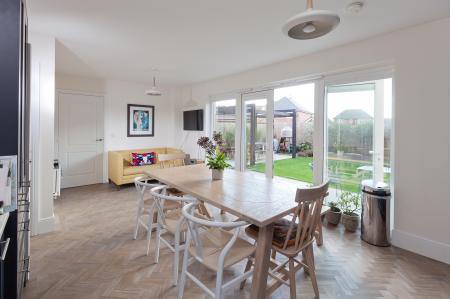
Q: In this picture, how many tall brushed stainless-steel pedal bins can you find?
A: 1